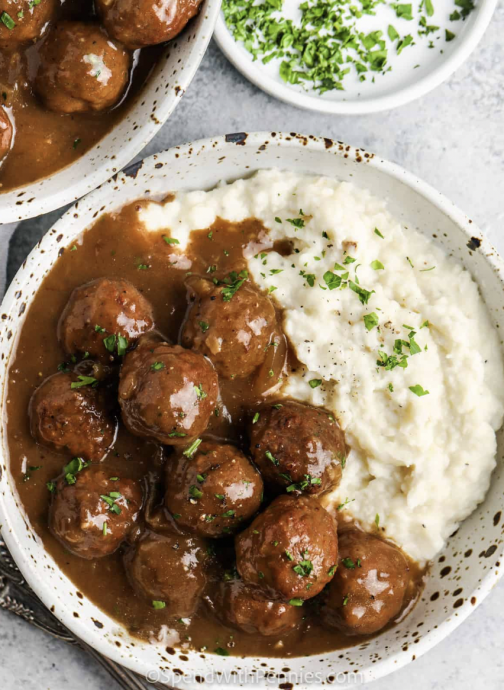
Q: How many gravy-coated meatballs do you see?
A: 15